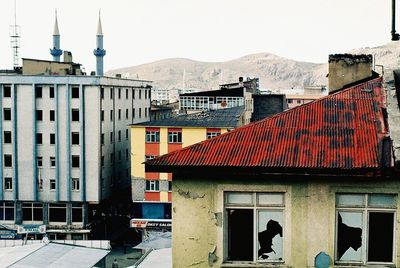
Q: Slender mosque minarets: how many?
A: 2